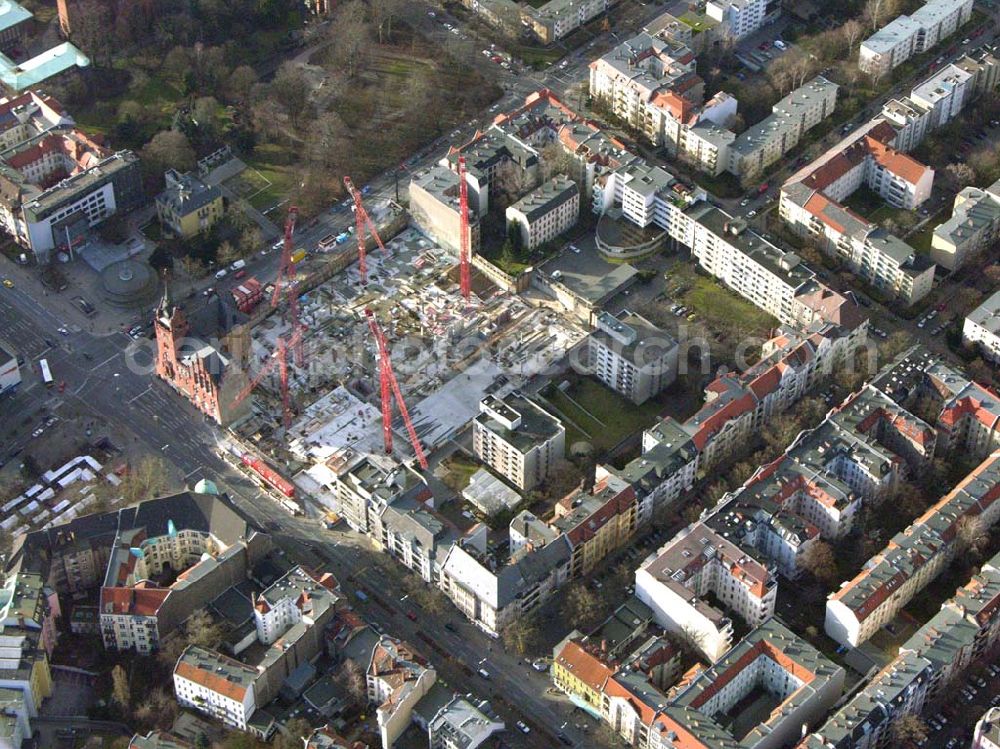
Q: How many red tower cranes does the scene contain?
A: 5